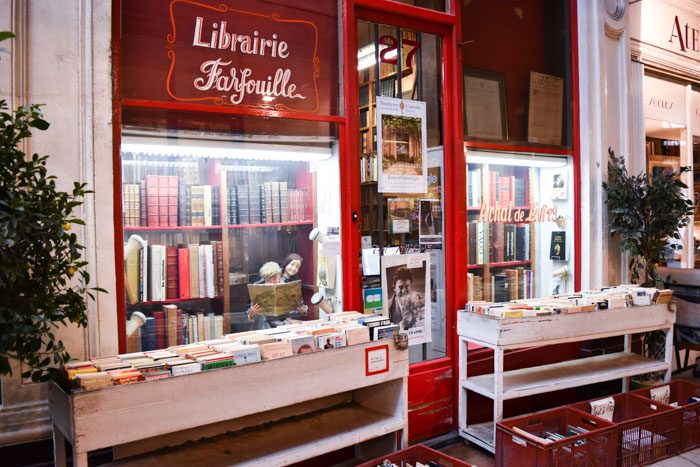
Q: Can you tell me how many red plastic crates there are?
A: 4